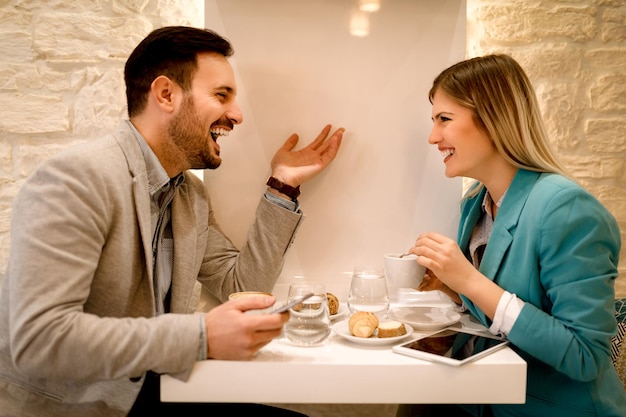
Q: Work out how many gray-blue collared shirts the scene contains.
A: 1